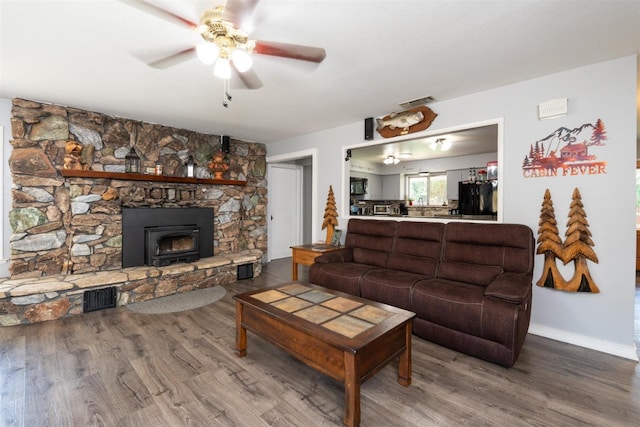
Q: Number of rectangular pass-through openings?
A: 1